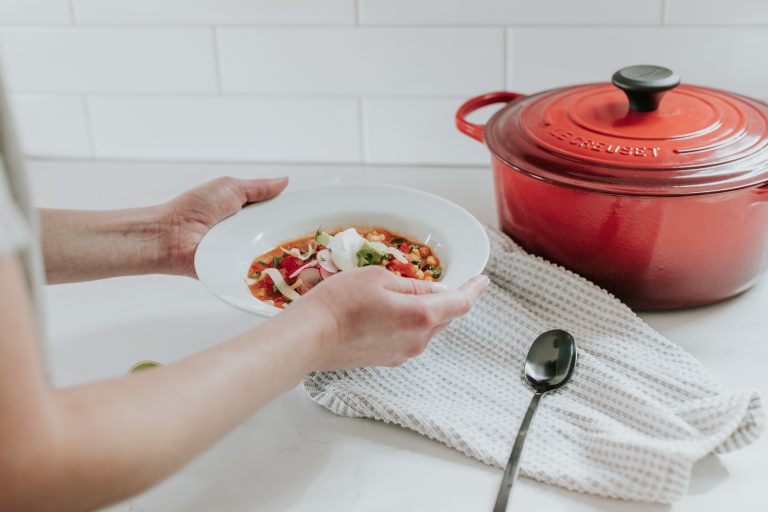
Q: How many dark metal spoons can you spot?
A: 1